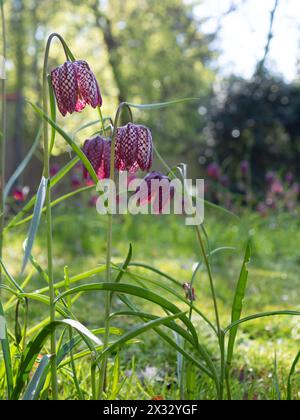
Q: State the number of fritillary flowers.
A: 4